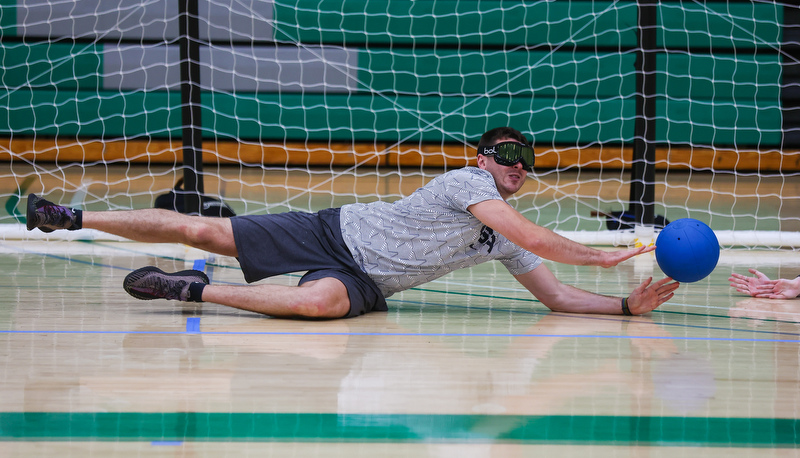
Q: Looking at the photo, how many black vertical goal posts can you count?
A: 2